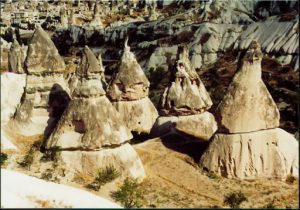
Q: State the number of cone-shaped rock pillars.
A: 5